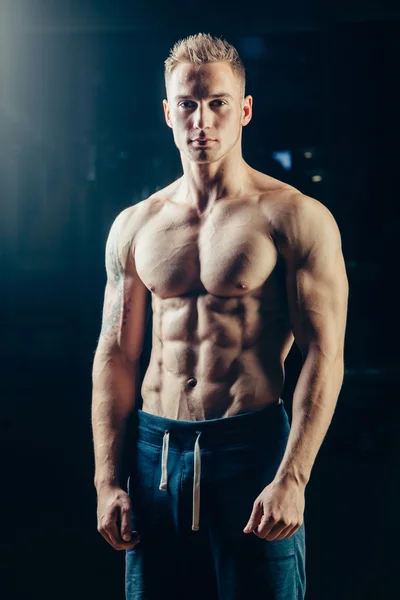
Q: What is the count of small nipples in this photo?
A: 2